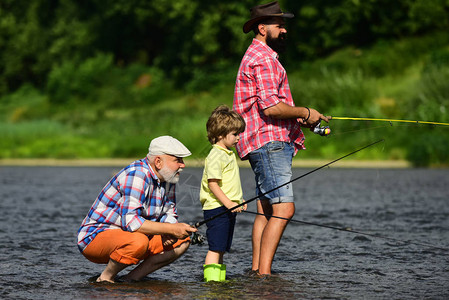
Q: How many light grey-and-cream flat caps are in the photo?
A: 1